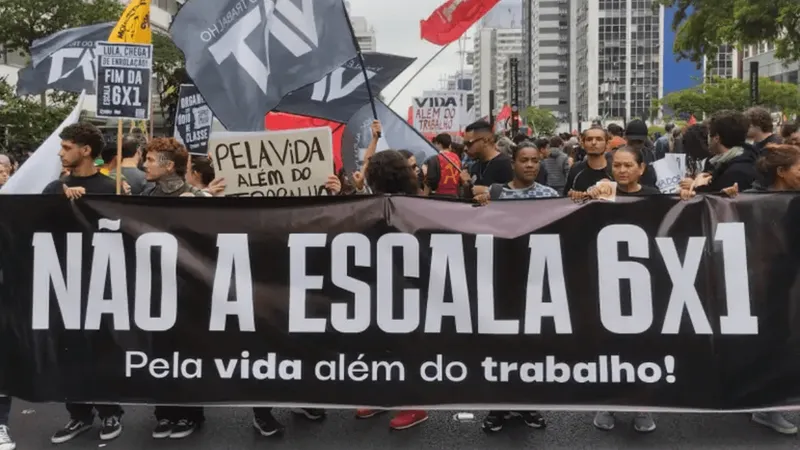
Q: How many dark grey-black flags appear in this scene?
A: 4